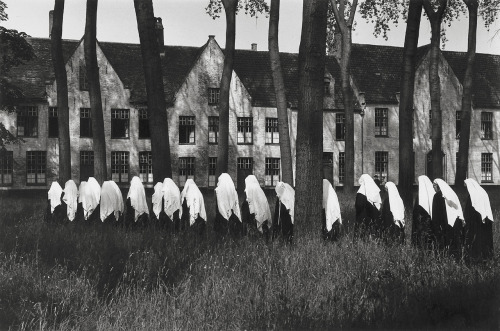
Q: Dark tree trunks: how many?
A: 10